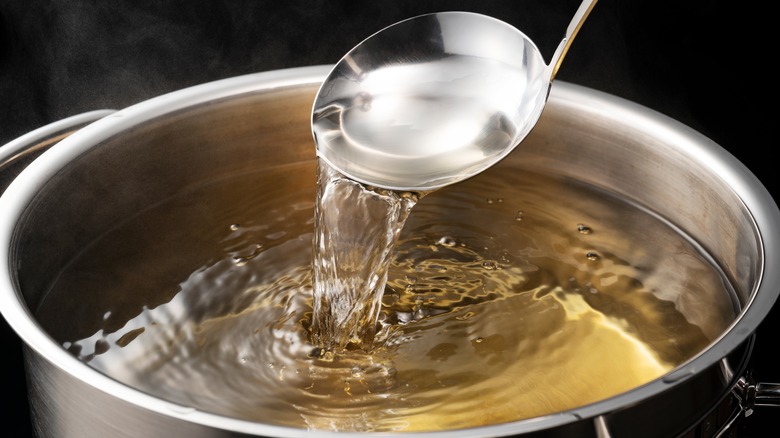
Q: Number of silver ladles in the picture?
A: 1